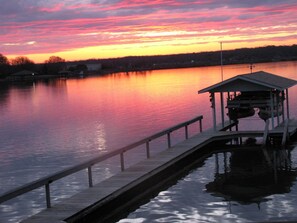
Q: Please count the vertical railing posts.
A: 7